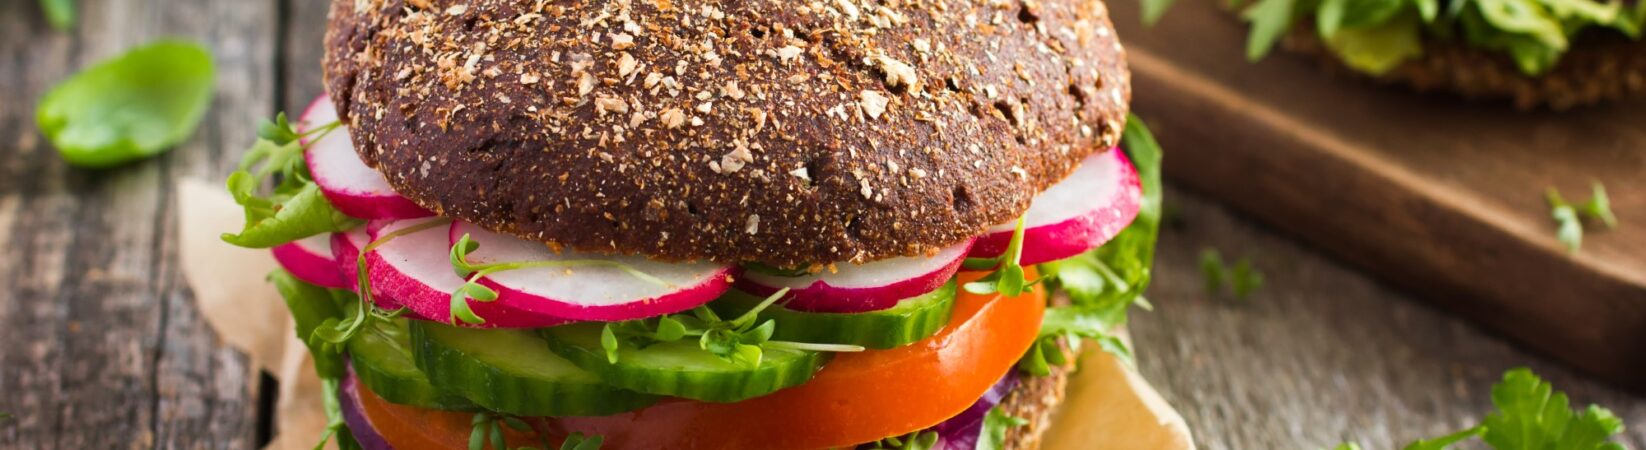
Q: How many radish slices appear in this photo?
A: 7